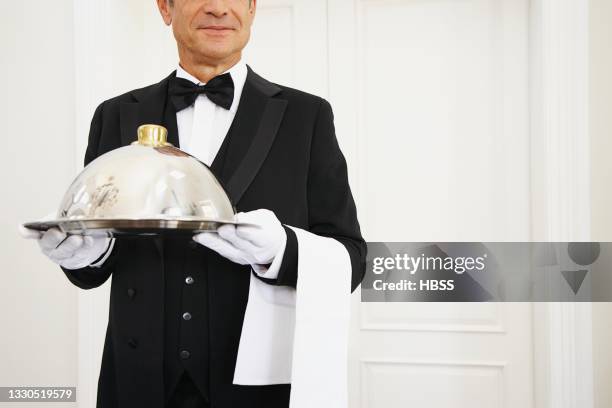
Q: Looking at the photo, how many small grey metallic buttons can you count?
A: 3